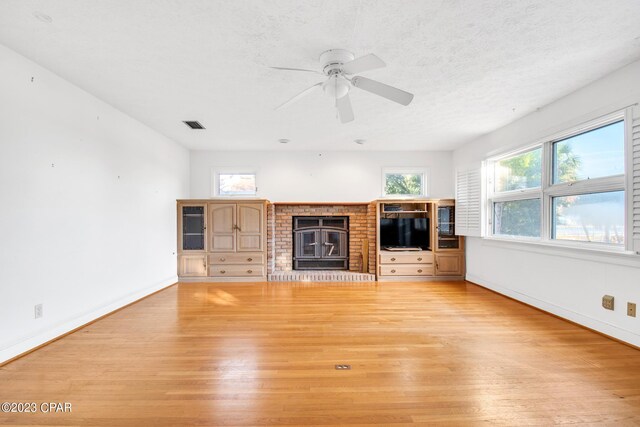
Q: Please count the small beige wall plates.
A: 2